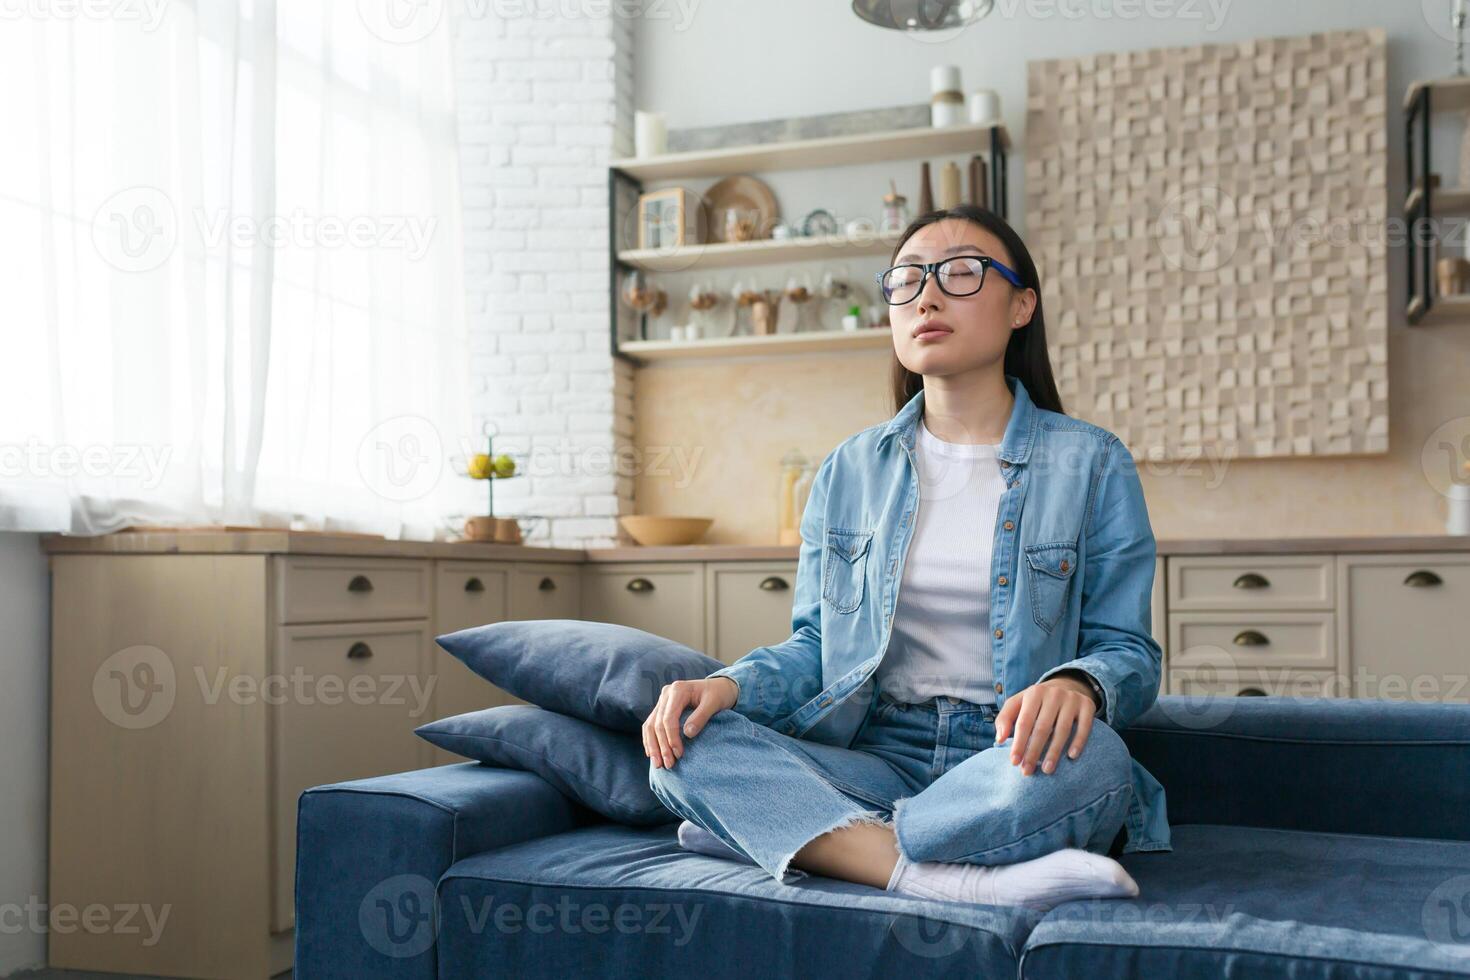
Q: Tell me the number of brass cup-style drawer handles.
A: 10